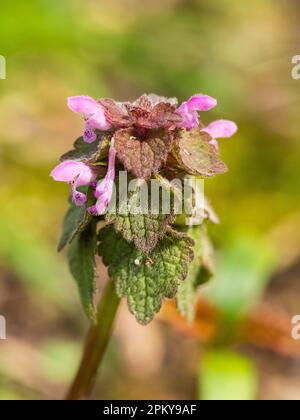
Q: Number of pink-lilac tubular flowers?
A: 5